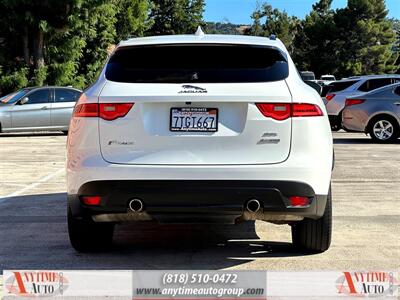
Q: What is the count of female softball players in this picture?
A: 0